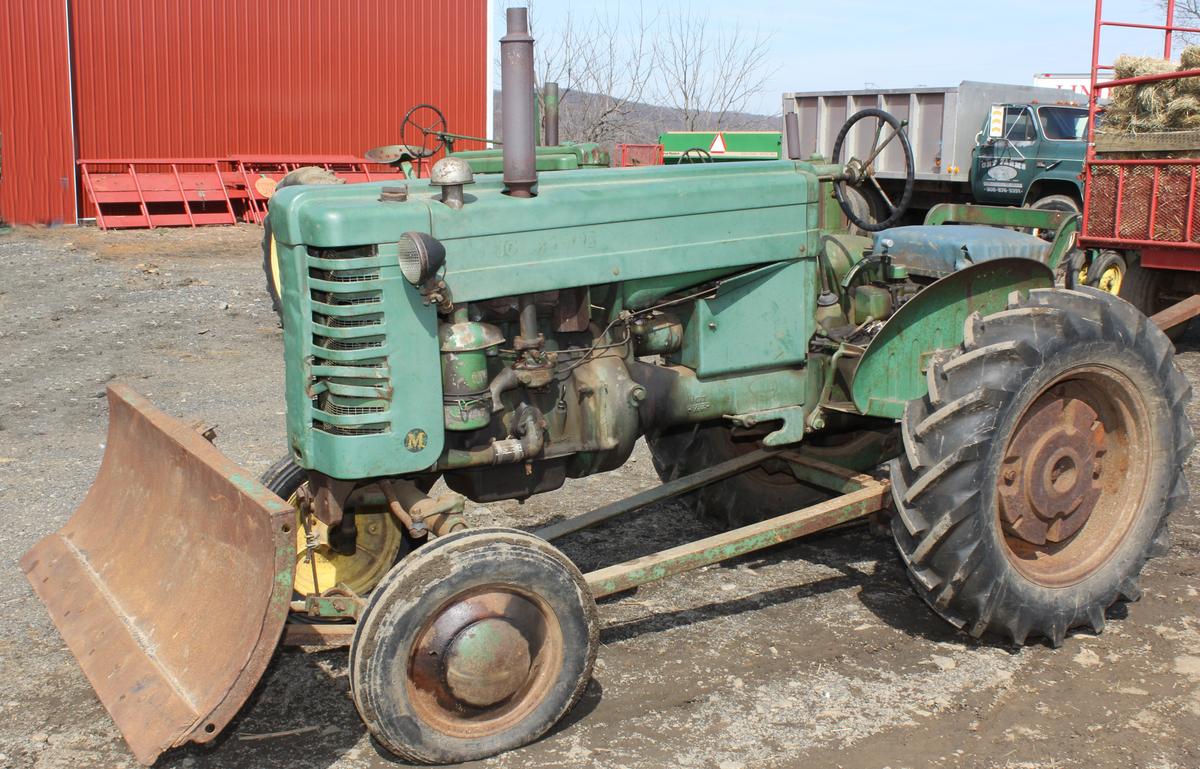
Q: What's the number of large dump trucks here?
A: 1